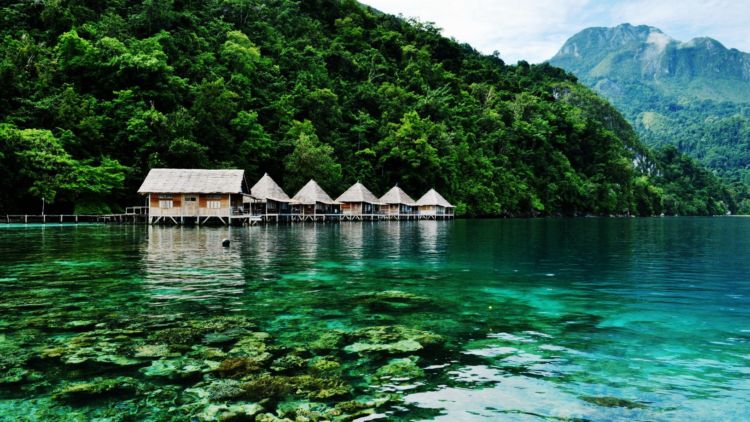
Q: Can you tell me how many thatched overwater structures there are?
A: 6